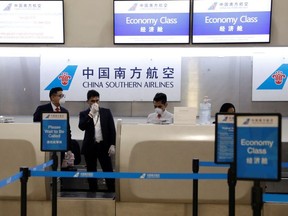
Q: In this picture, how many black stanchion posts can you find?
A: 5